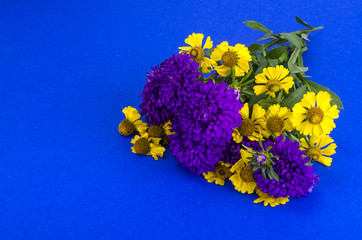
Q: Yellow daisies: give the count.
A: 13